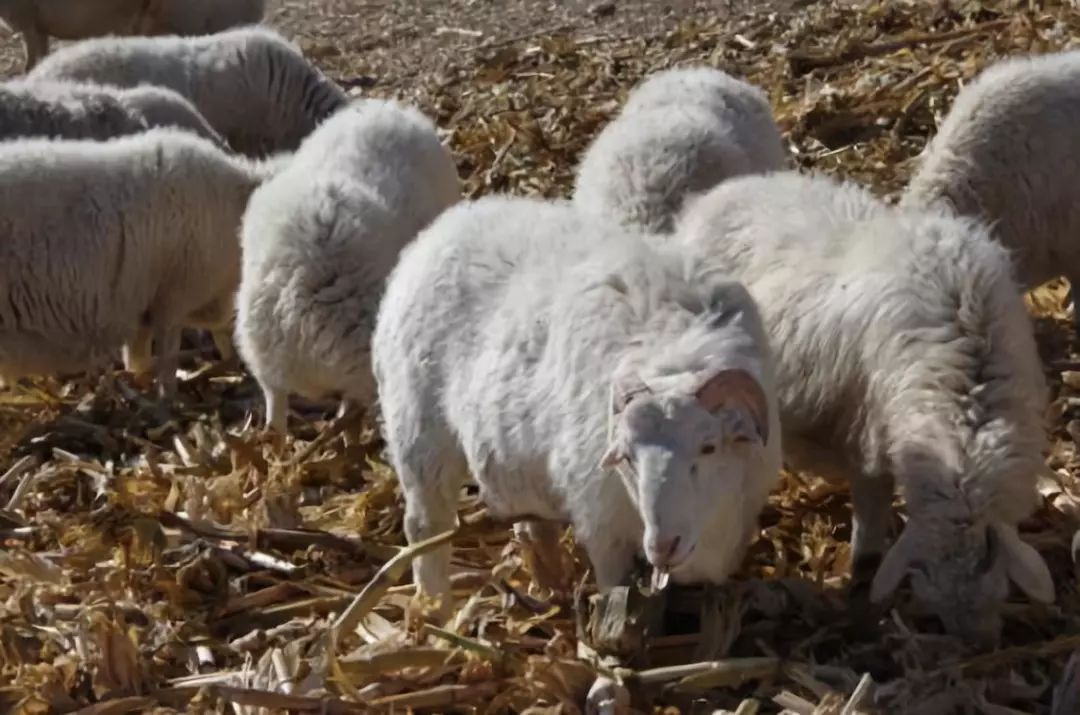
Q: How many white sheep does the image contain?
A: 9